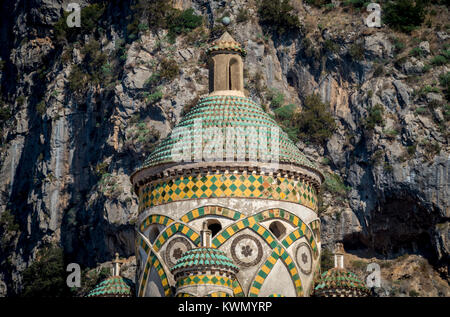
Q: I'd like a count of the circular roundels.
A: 3